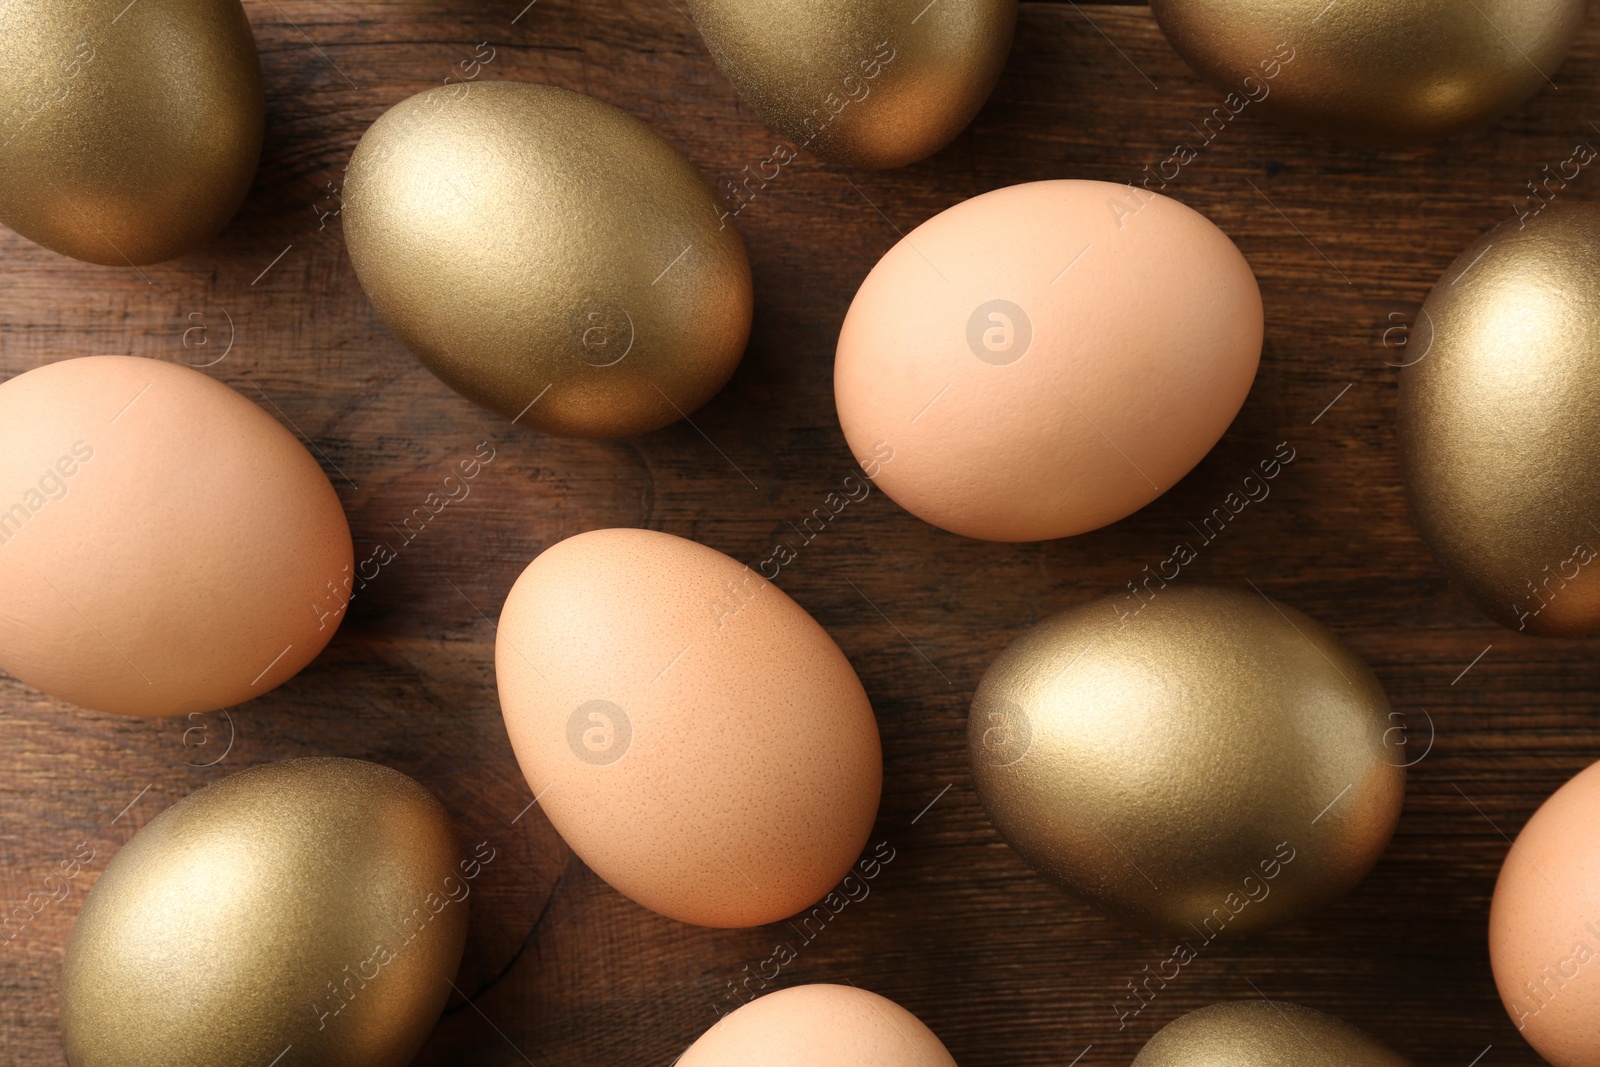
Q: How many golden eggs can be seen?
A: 8